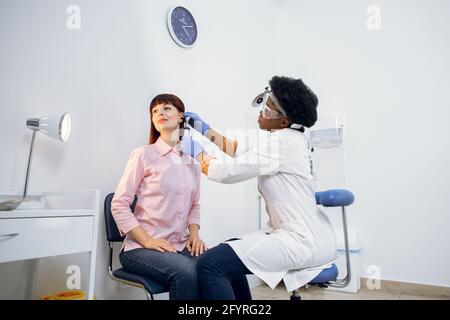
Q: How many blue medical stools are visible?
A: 1